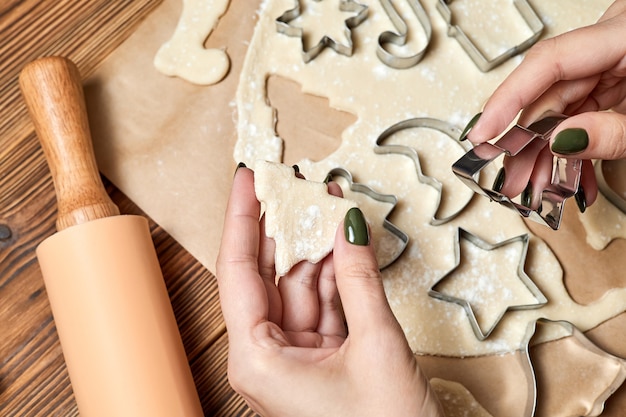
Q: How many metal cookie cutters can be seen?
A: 9